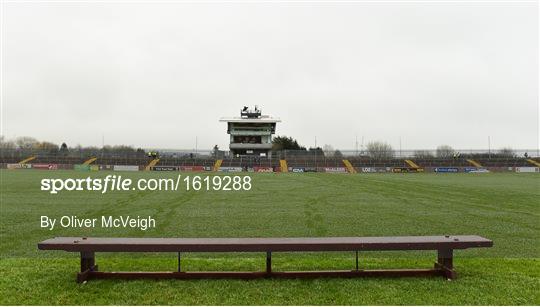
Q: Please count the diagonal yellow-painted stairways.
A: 9